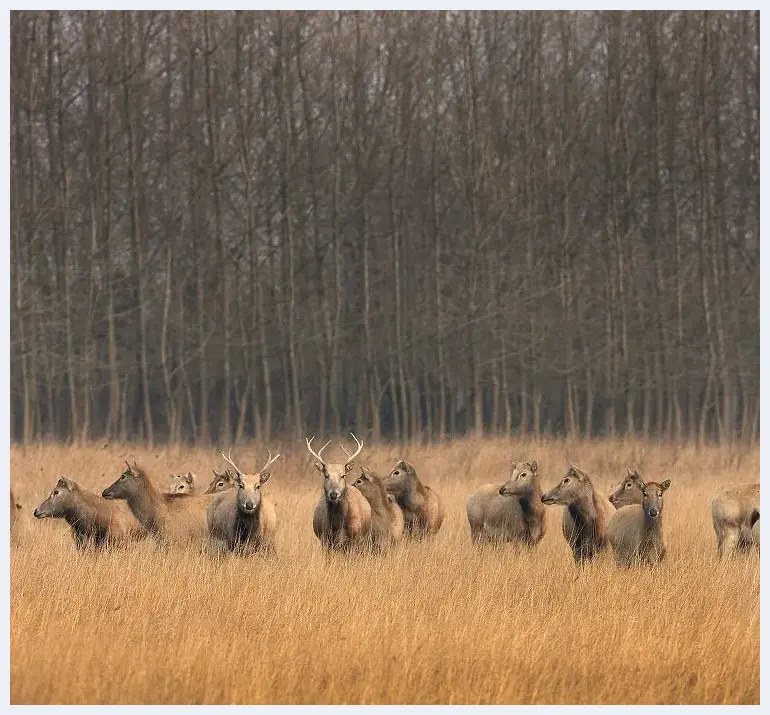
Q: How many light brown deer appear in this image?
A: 13